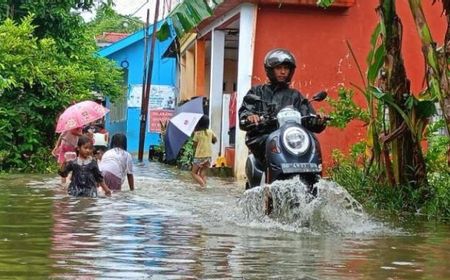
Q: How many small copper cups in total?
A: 0